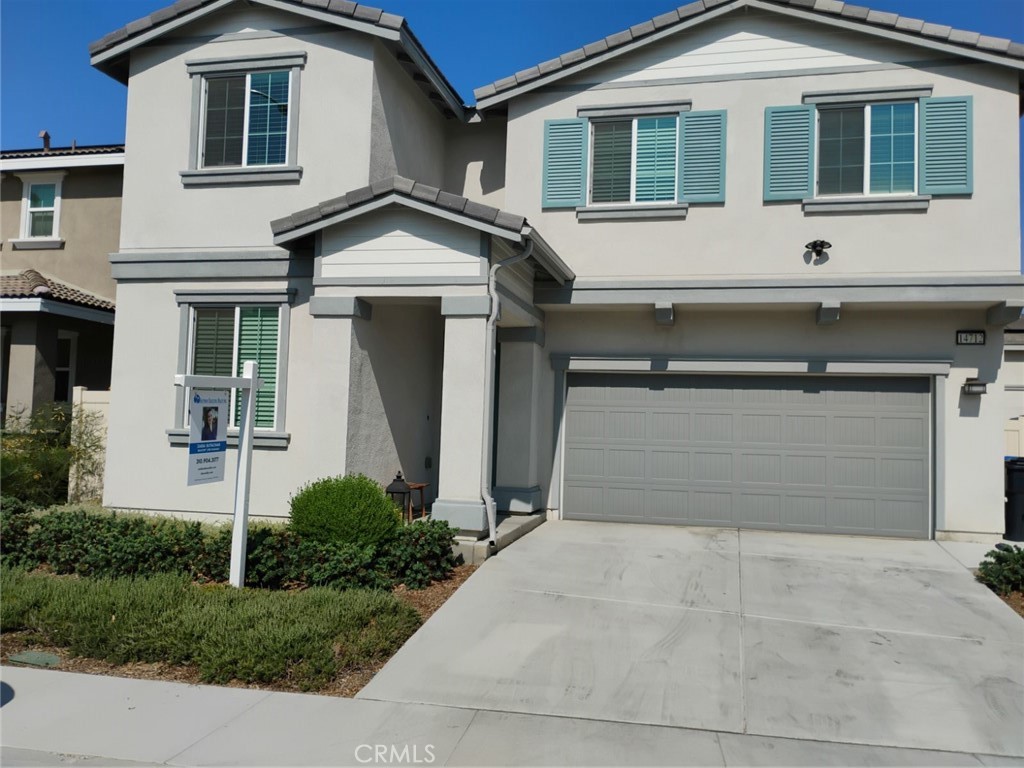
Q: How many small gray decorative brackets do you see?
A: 3